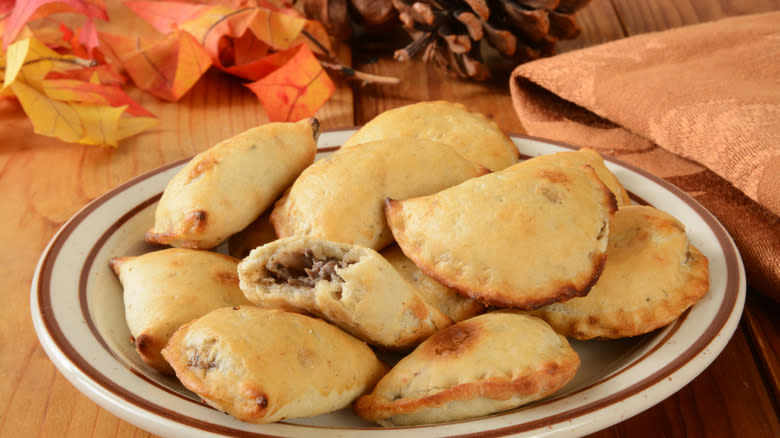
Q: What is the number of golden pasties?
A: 11